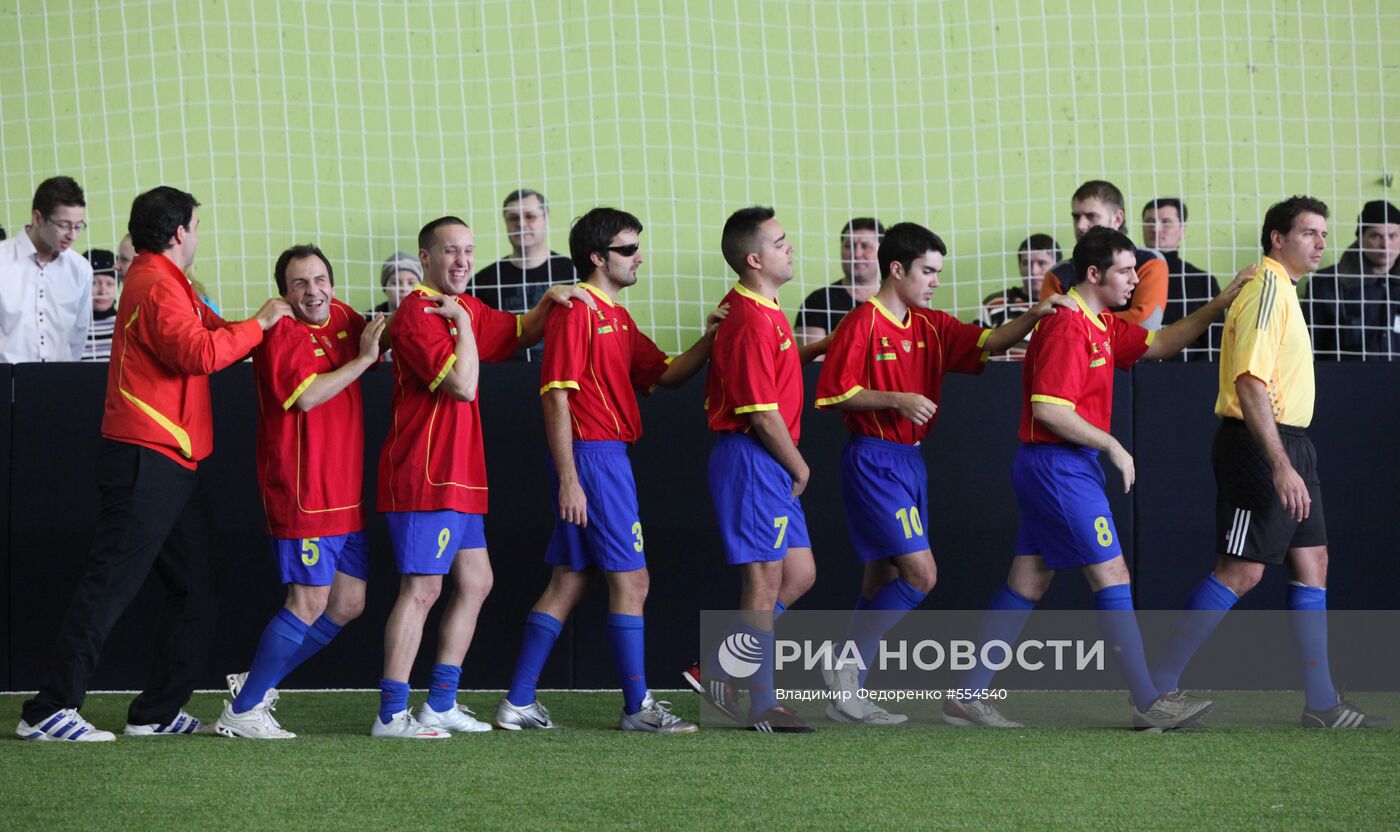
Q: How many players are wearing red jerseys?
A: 6